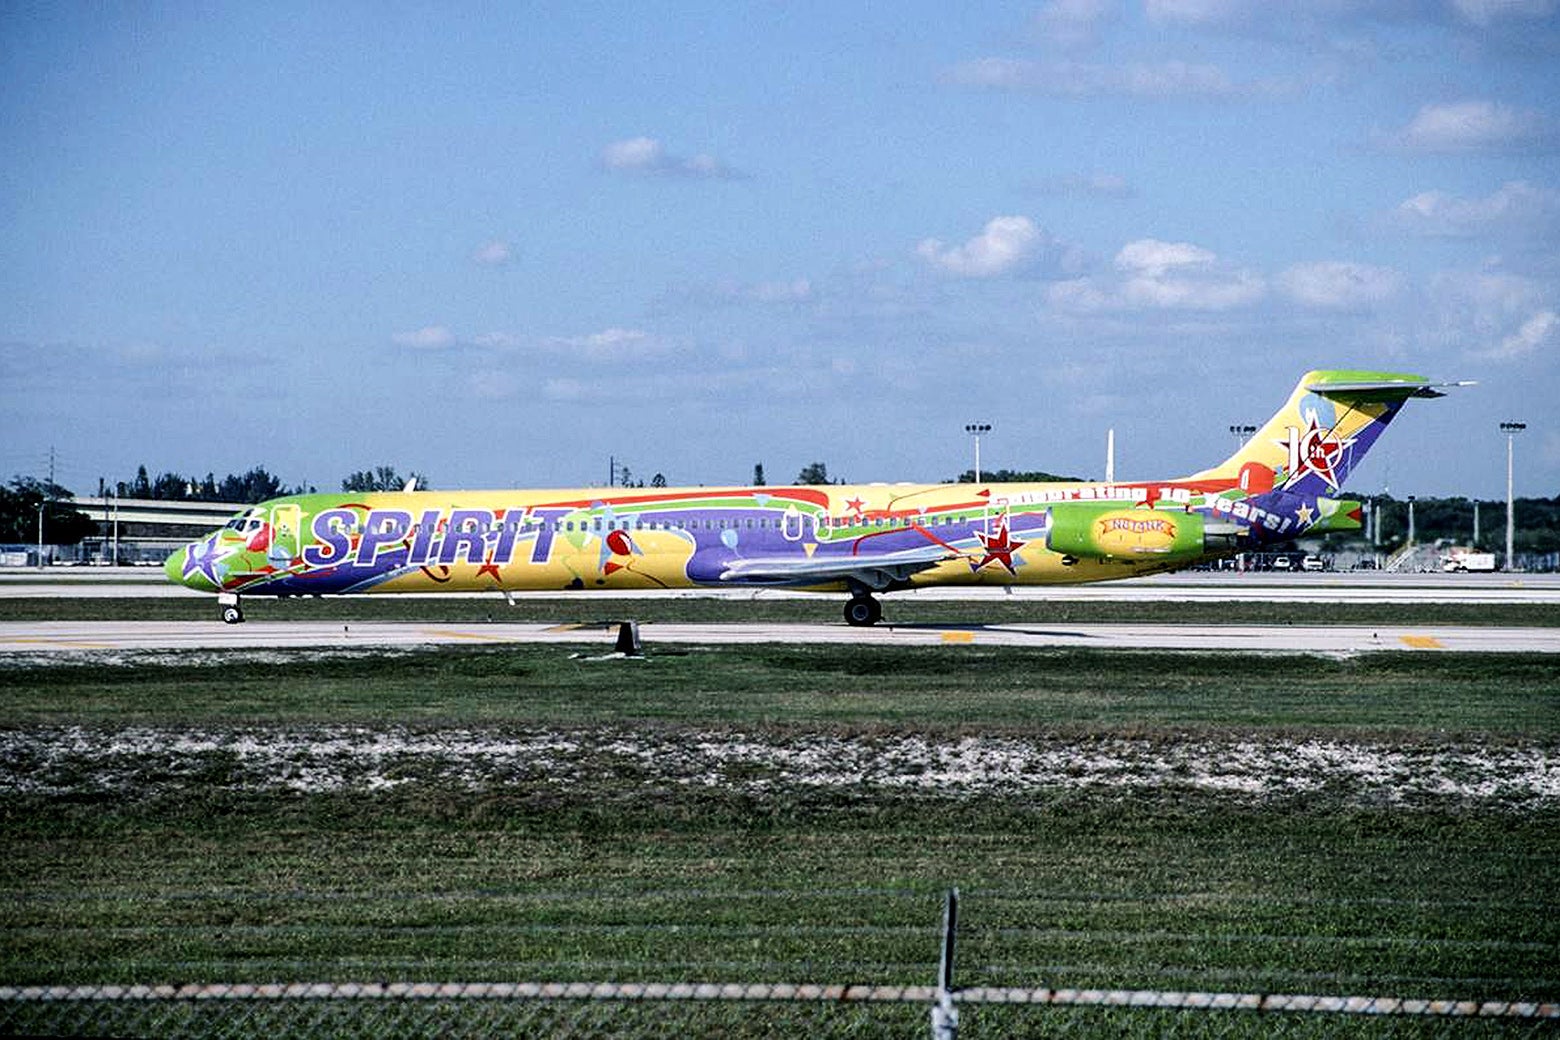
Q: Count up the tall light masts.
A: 3